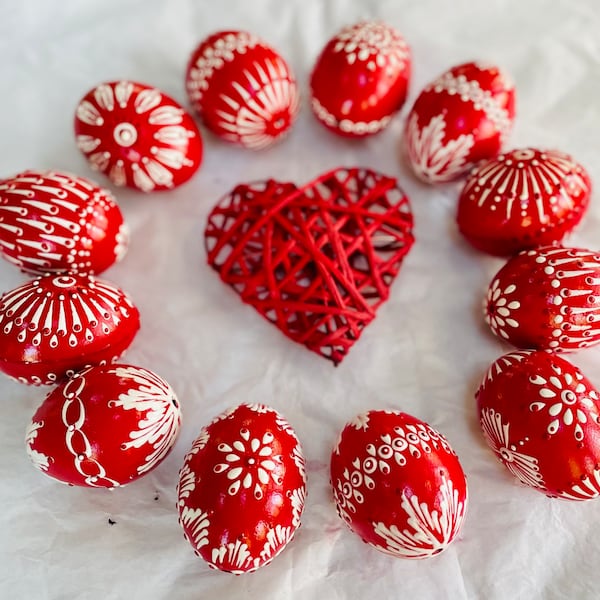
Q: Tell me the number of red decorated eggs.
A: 12